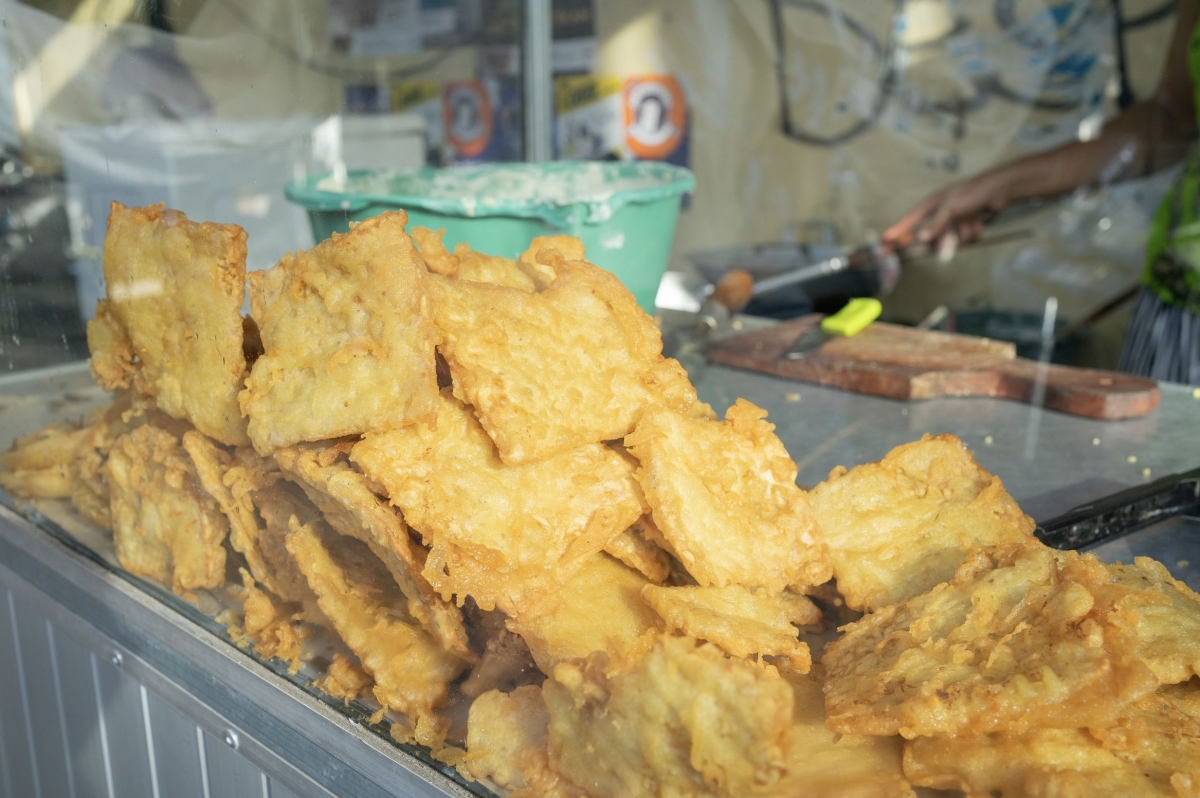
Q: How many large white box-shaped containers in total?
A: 1